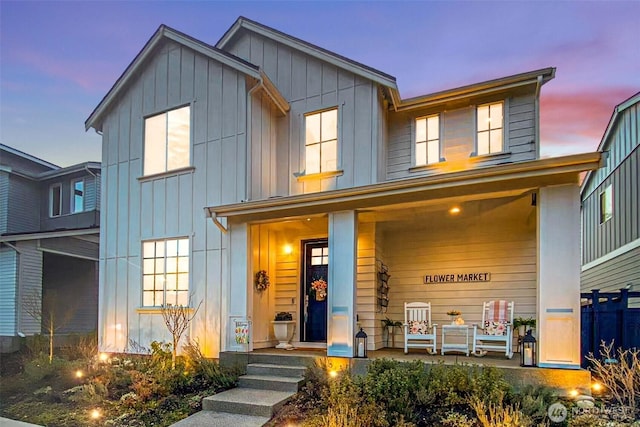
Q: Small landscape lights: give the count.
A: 6